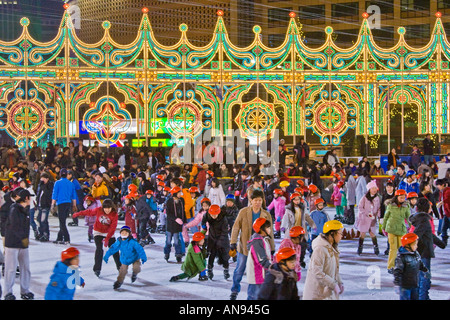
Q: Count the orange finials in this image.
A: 6